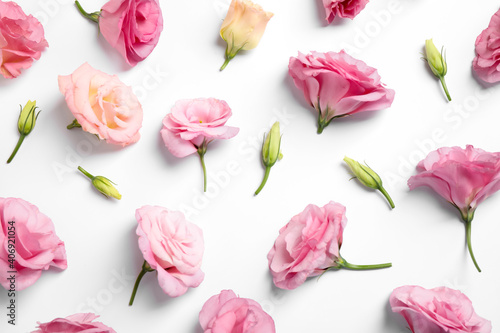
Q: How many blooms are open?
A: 15